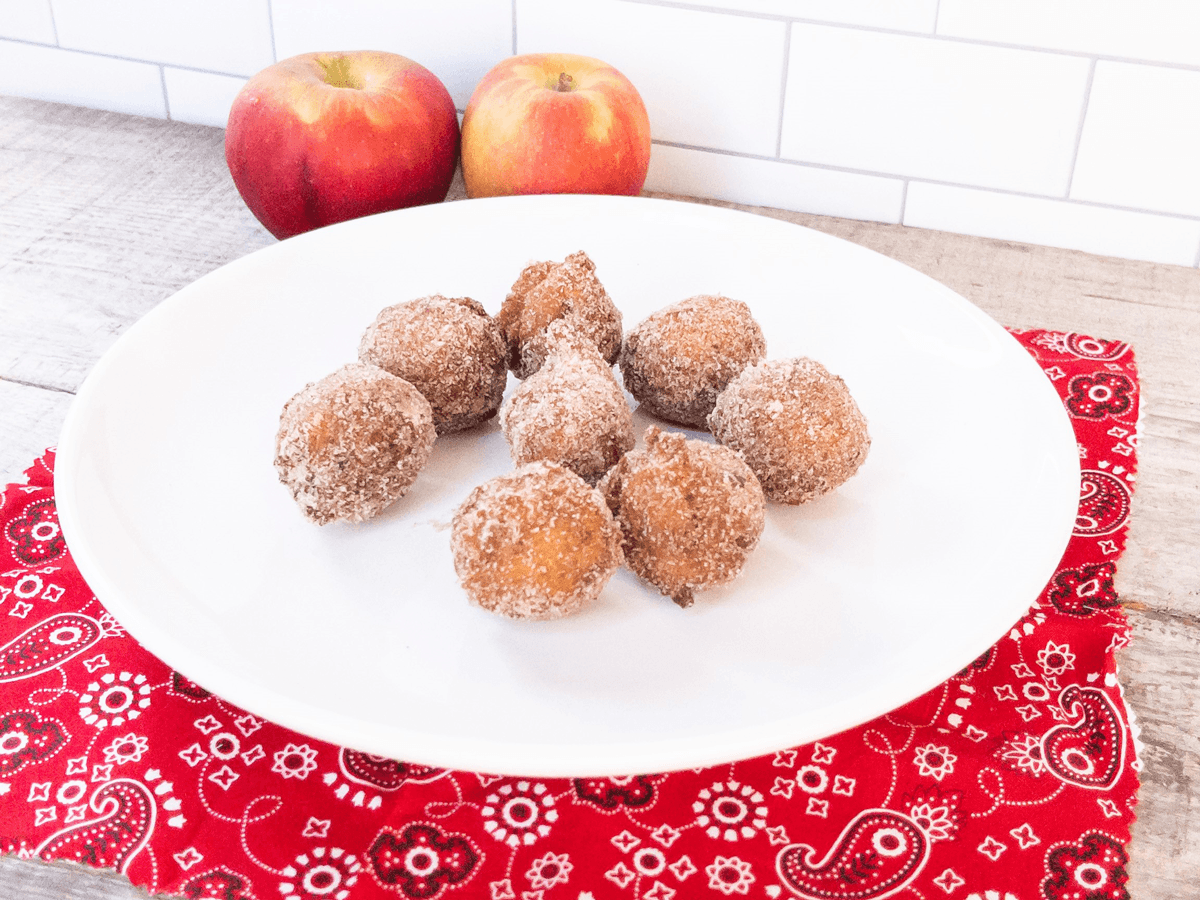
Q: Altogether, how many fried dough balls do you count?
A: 8